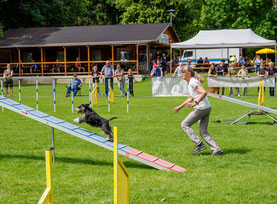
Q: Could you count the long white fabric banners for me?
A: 2